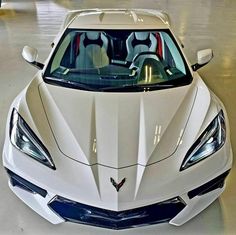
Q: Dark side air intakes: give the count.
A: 2